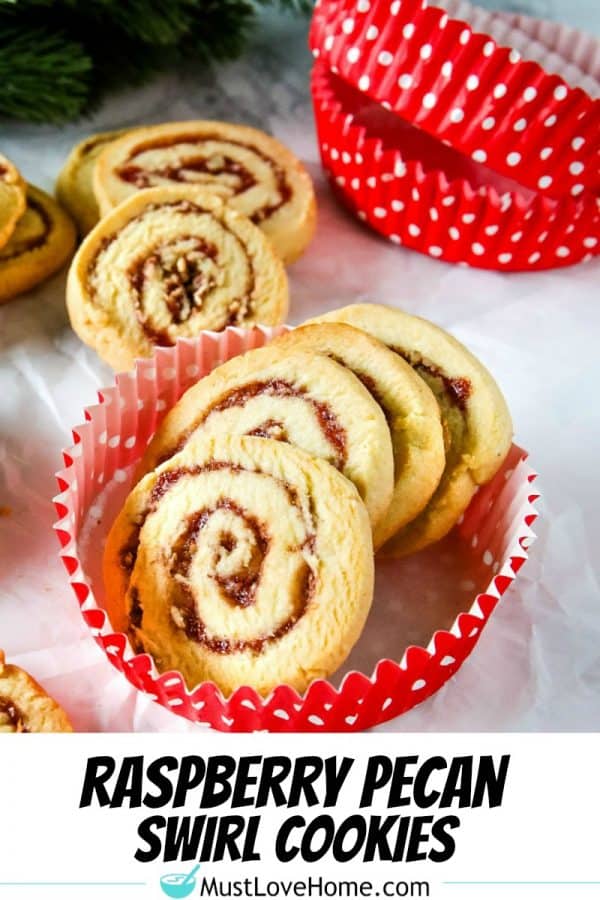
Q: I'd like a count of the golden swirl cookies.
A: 10